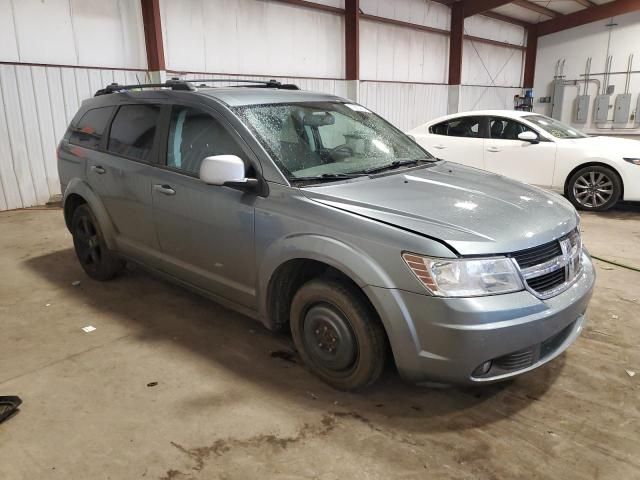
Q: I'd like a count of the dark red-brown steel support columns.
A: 4